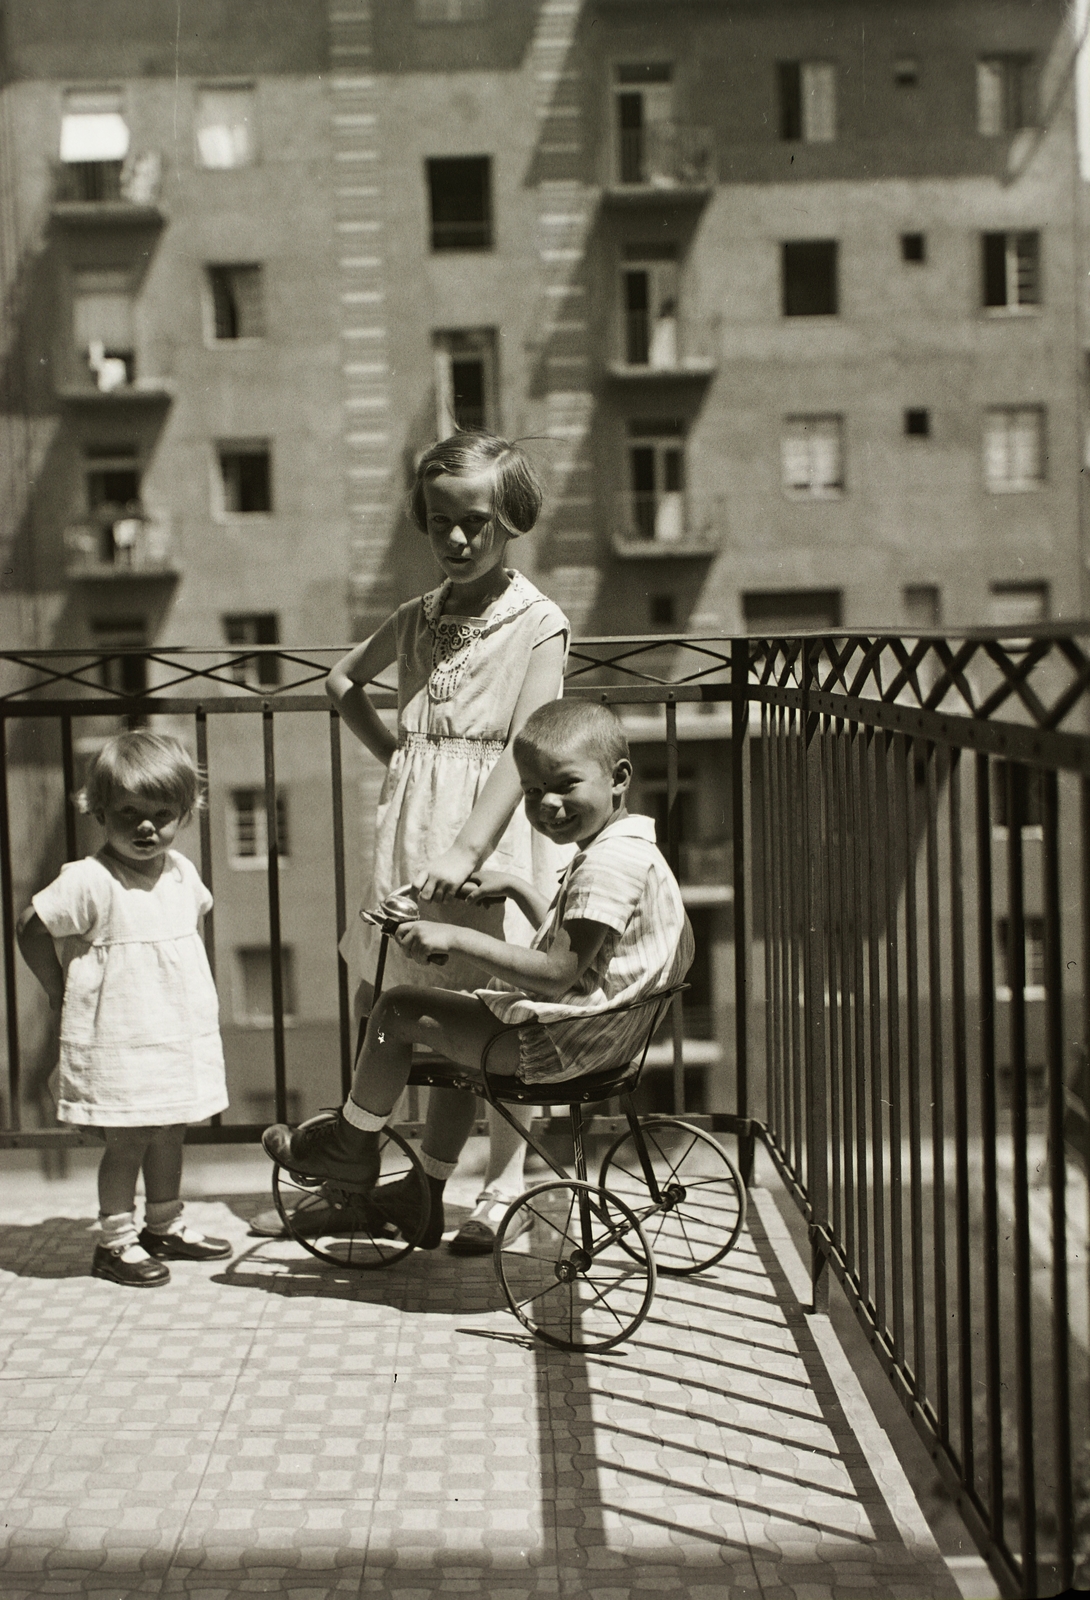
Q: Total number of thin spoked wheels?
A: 3